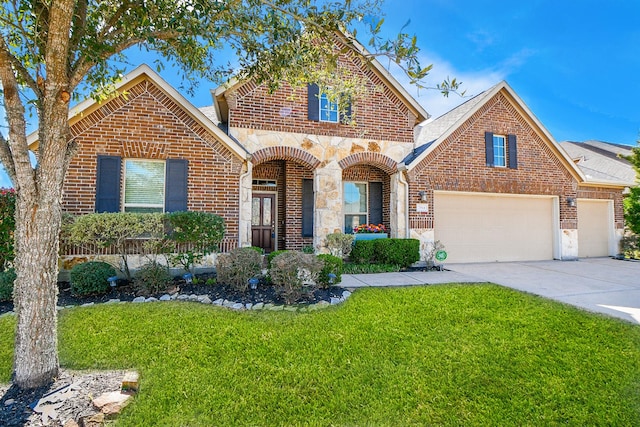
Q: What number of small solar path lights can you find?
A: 4